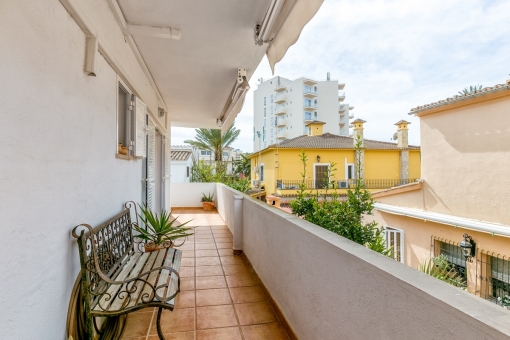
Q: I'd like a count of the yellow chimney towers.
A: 3